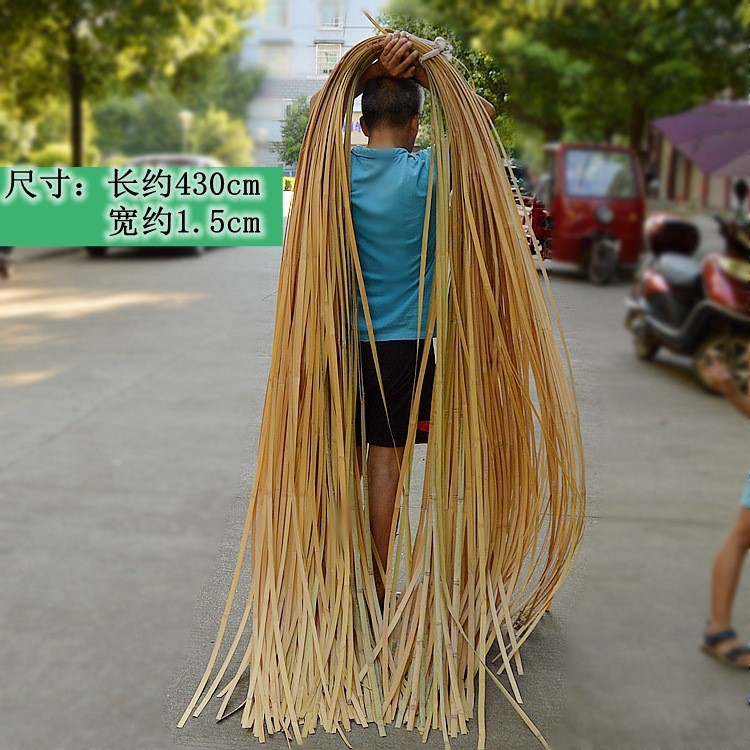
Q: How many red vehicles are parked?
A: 2